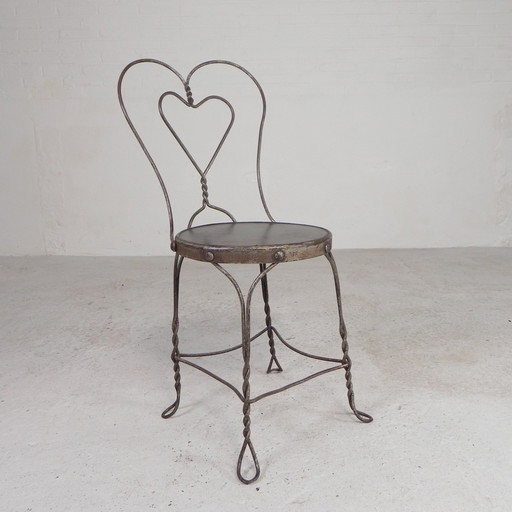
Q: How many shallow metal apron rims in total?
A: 1